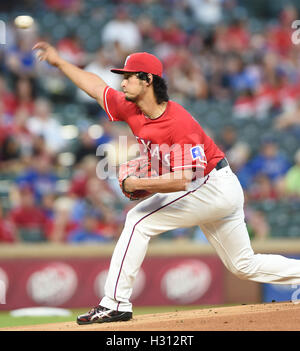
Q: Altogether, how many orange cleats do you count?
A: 0